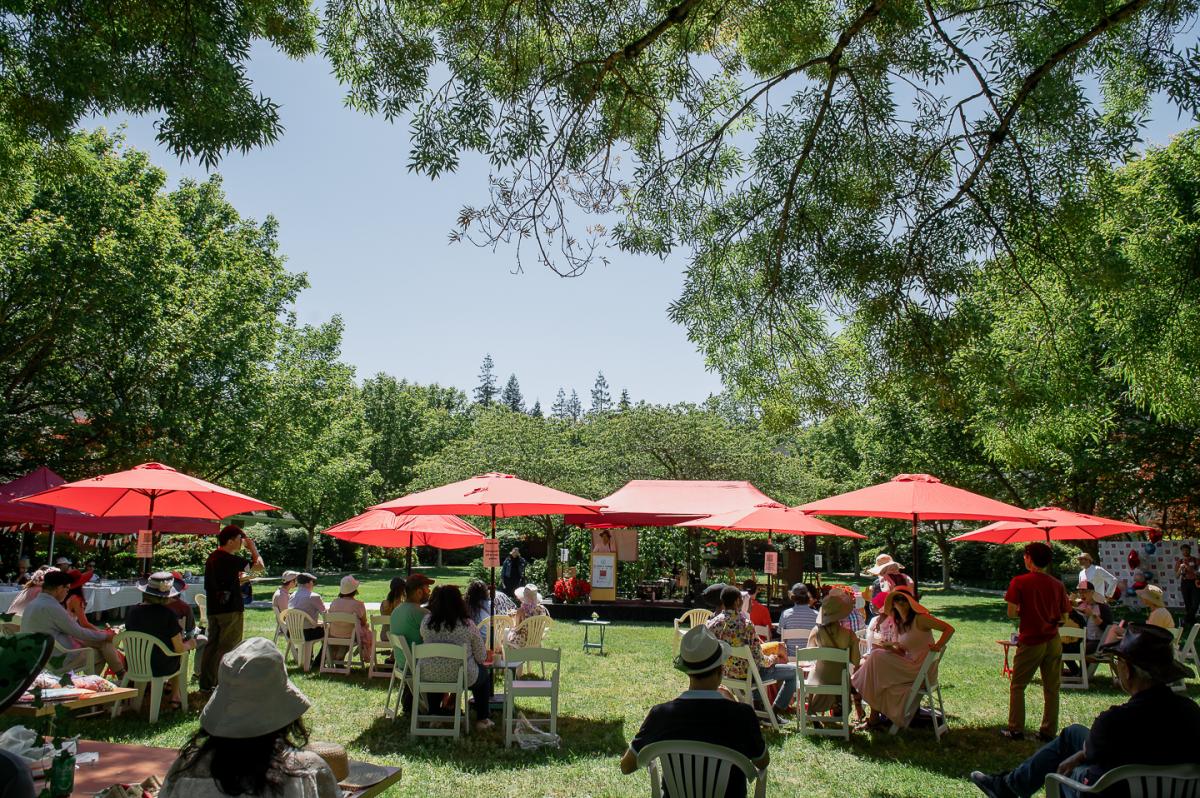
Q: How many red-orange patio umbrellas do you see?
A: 6